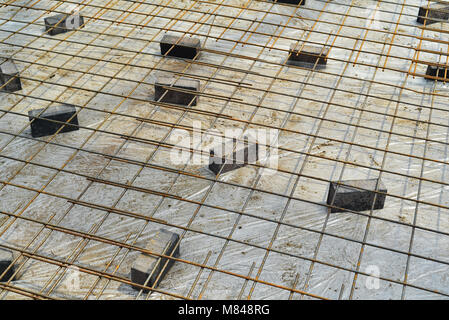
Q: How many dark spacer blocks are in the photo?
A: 13